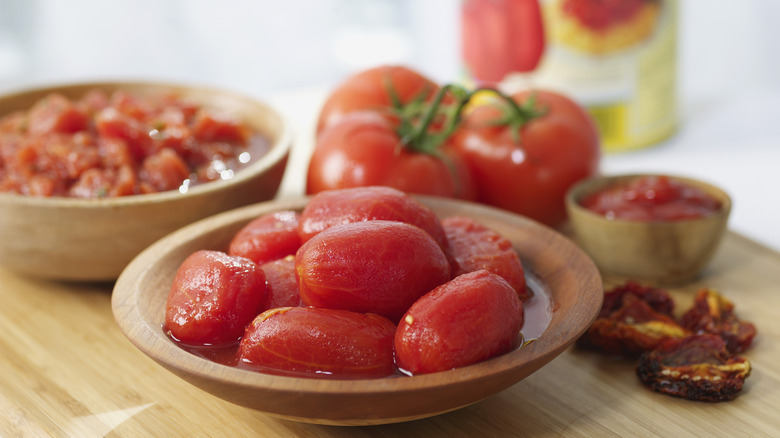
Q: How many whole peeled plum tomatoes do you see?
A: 8